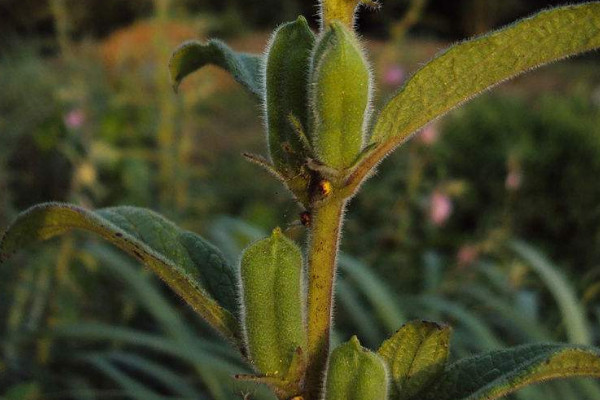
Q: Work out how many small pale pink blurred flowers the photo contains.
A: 6